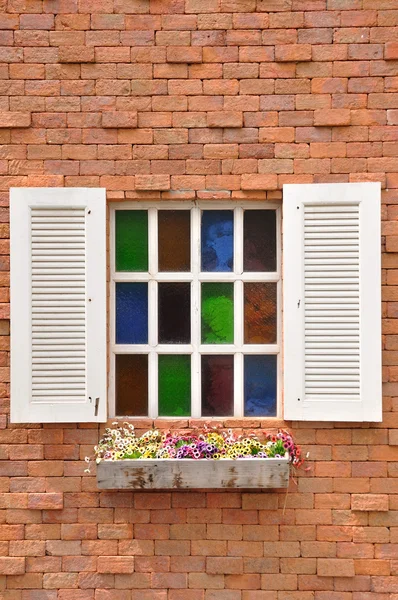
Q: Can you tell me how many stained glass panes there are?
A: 12